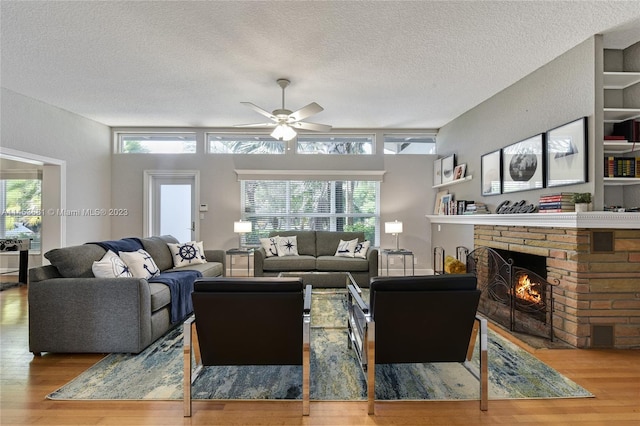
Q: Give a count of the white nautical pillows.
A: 8